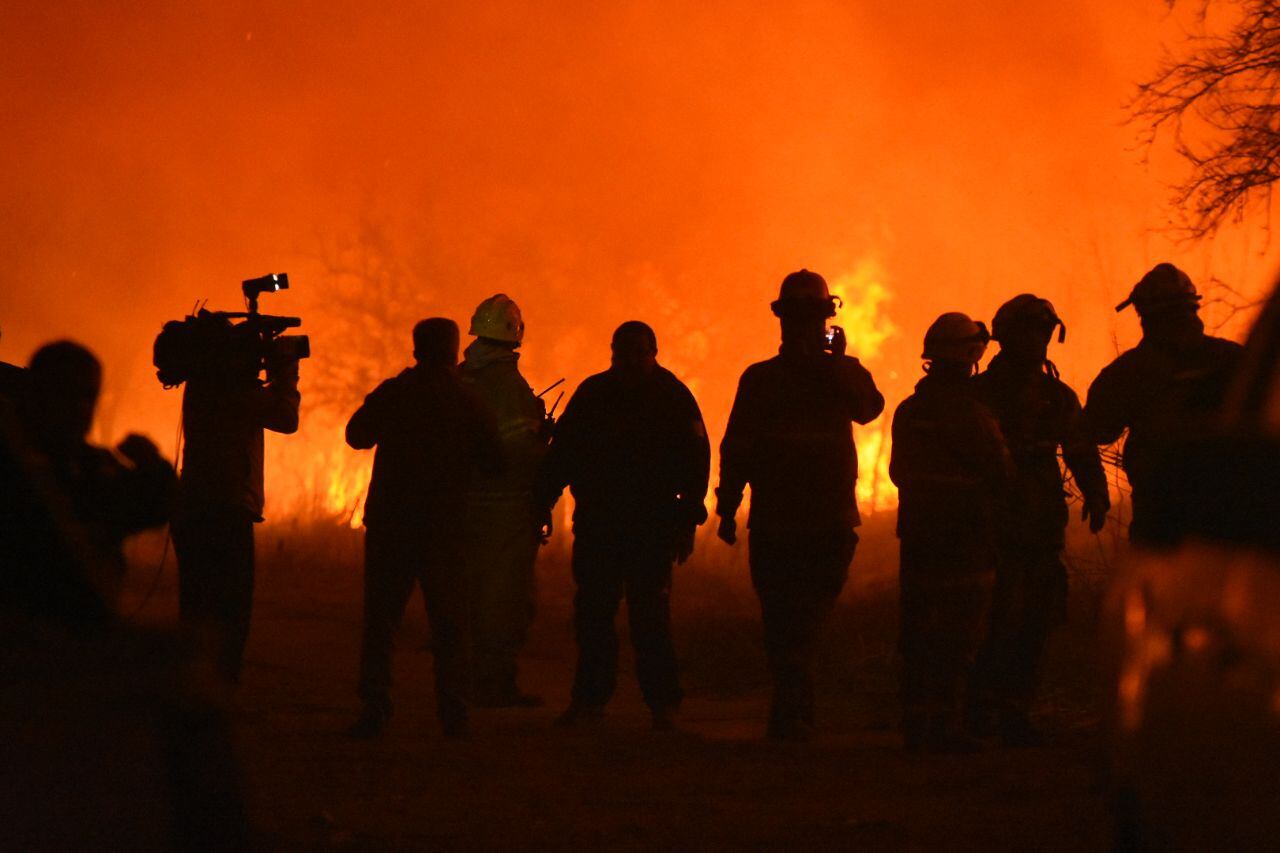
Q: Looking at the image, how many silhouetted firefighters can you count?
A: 5